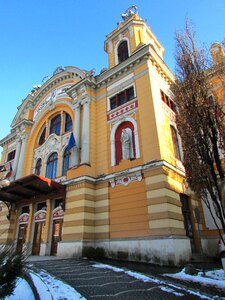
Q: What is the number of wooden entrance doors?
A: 3